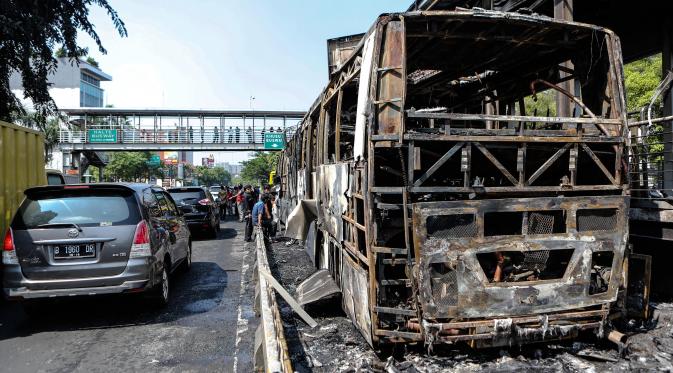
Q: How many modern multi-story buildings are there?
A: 1